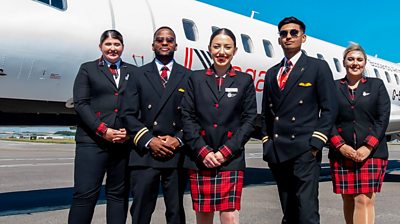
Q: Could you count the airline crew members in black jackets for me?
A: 5